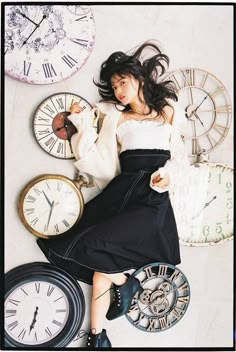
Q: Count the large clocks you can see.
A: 7